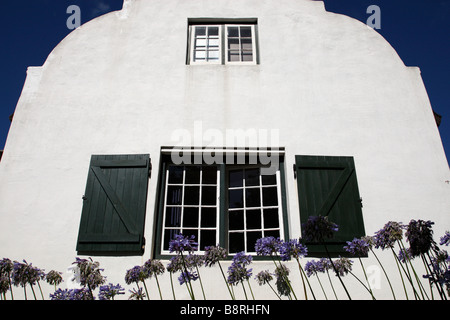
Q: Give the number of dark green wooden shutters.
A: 2